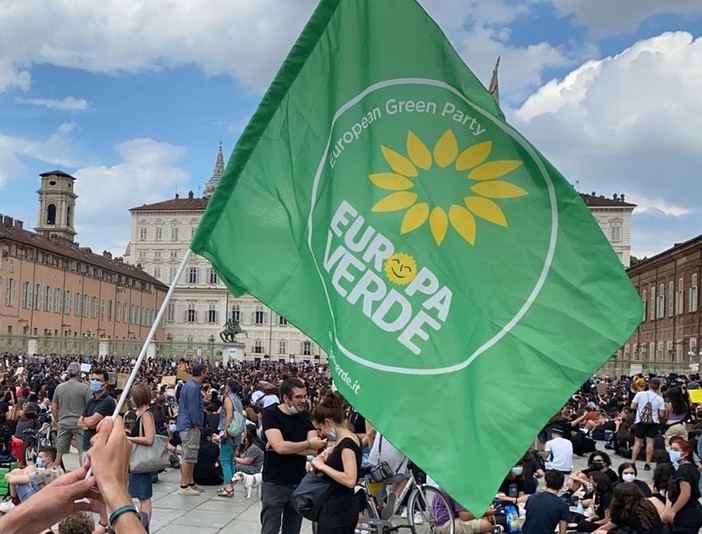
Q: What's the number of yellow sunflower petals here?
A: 12